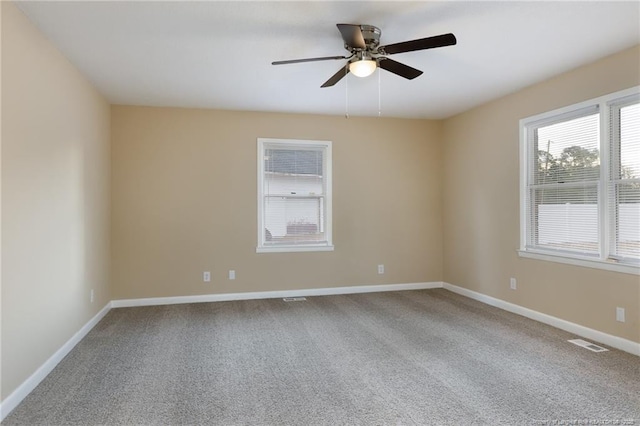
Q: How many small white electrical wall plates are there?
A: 6